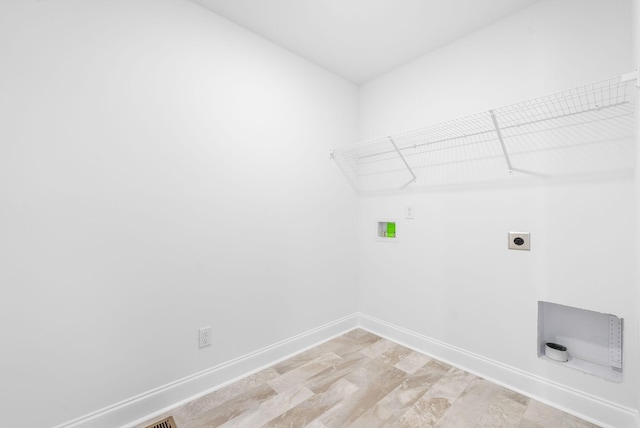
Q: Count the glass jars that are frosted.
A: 0